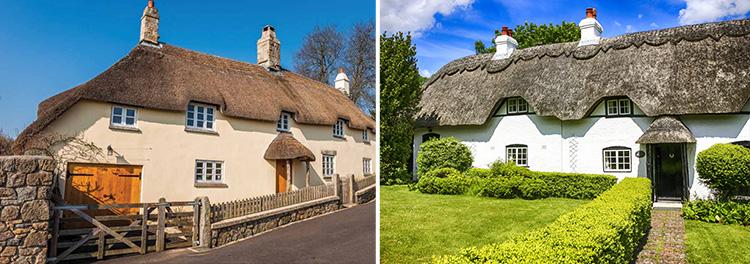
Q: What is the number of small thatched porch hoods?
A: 2